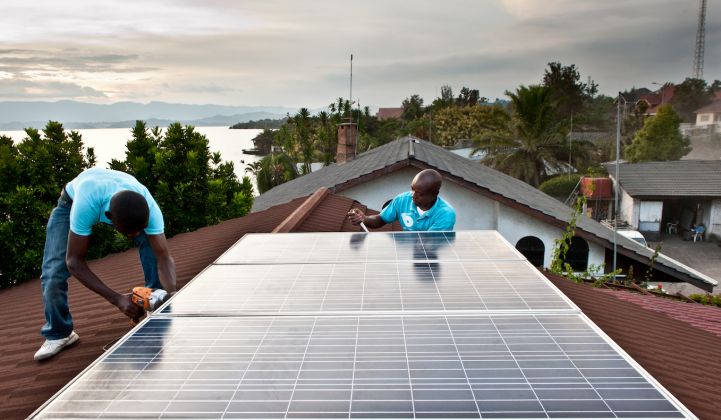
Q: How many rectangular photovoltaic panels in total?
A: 3